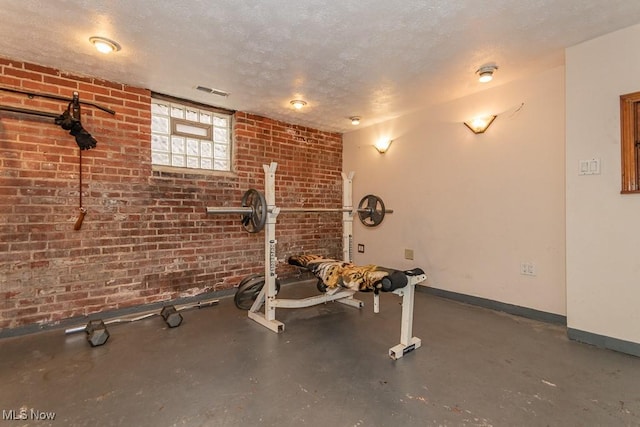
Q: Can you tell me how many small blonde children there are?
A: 0